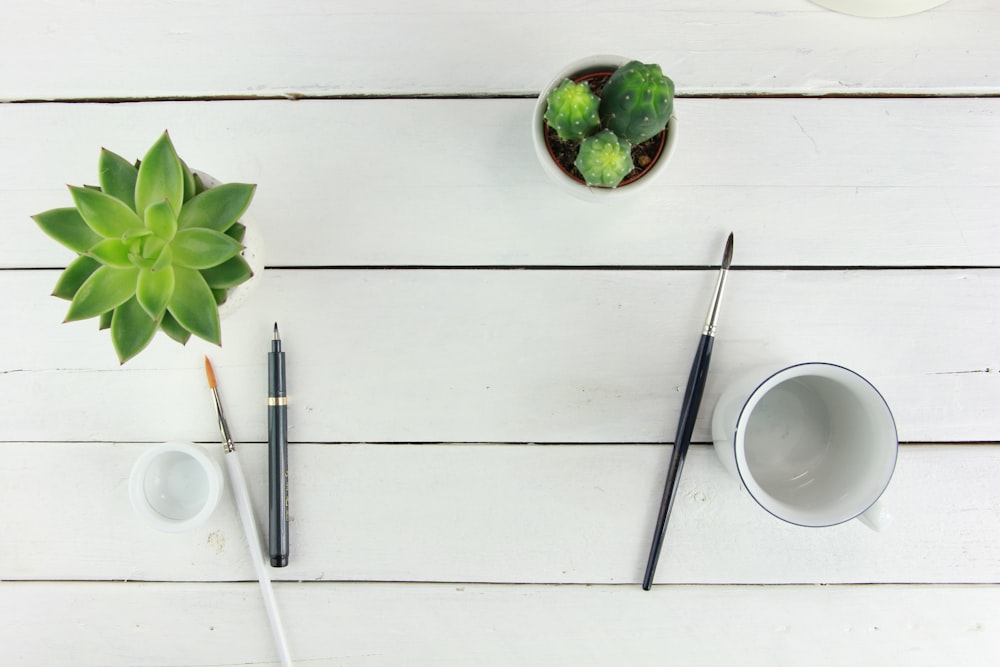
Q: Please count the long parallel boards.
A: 5